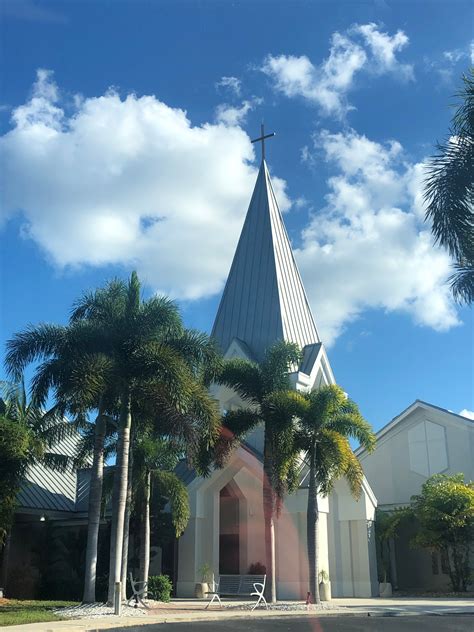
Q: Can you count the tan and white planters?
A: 3